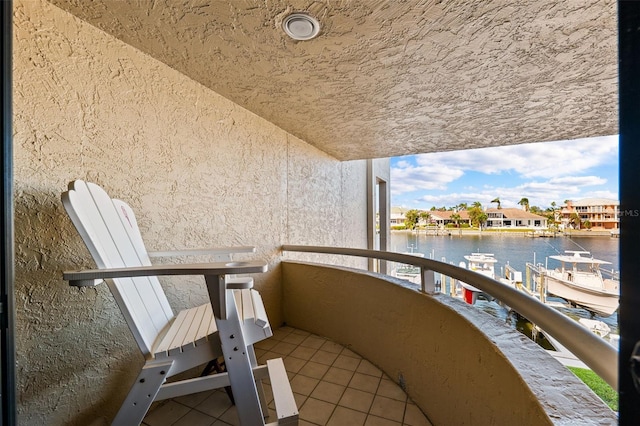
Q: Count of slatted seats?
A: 1